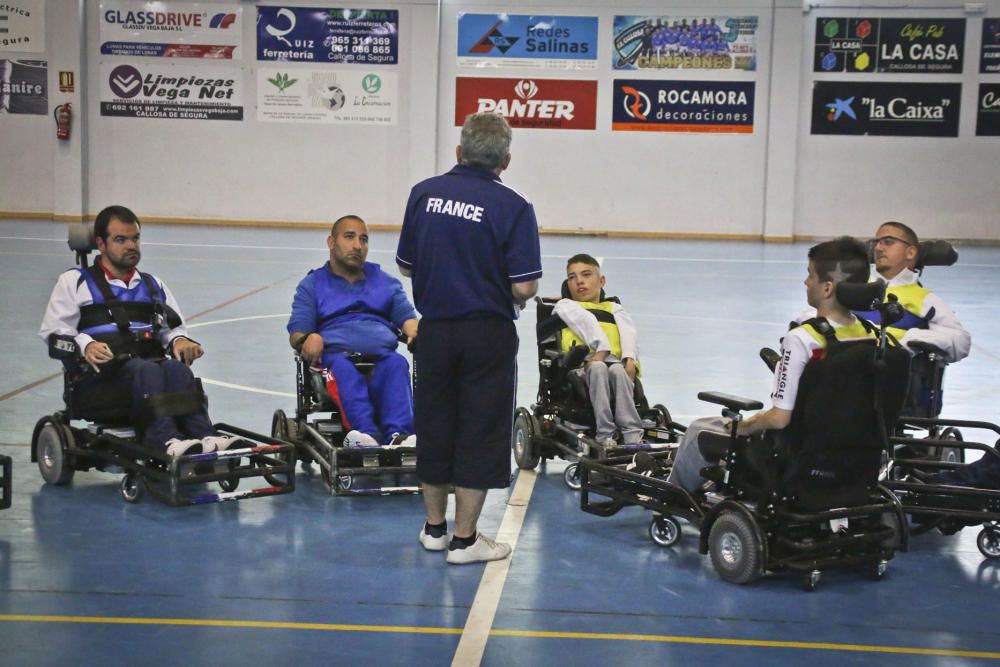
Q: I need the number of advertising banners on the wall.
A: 14